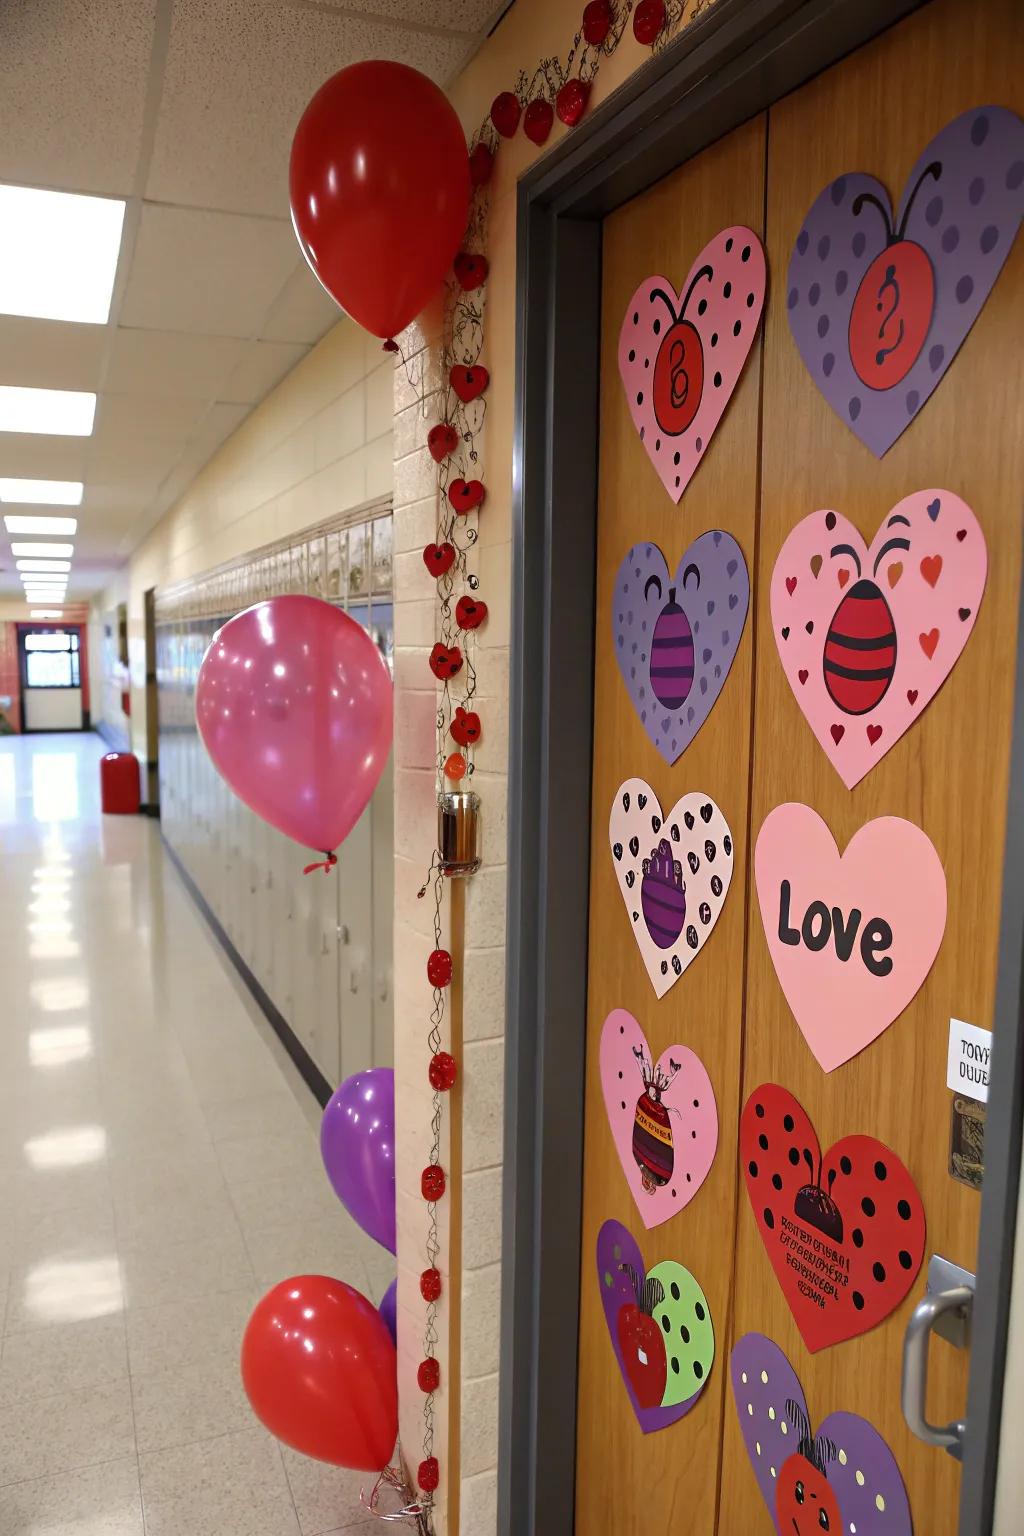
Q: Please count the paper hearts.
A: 10